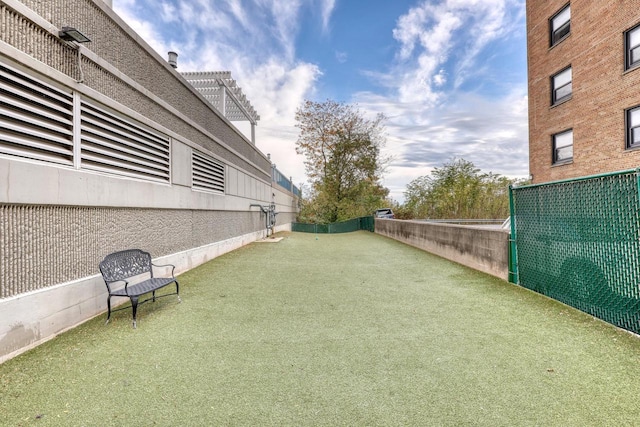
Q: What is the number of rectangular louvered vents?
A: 3